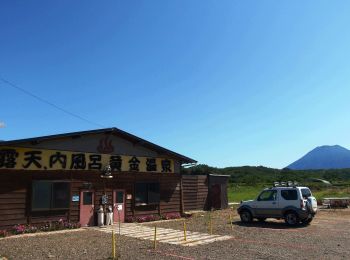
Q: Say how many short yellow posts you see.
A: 5